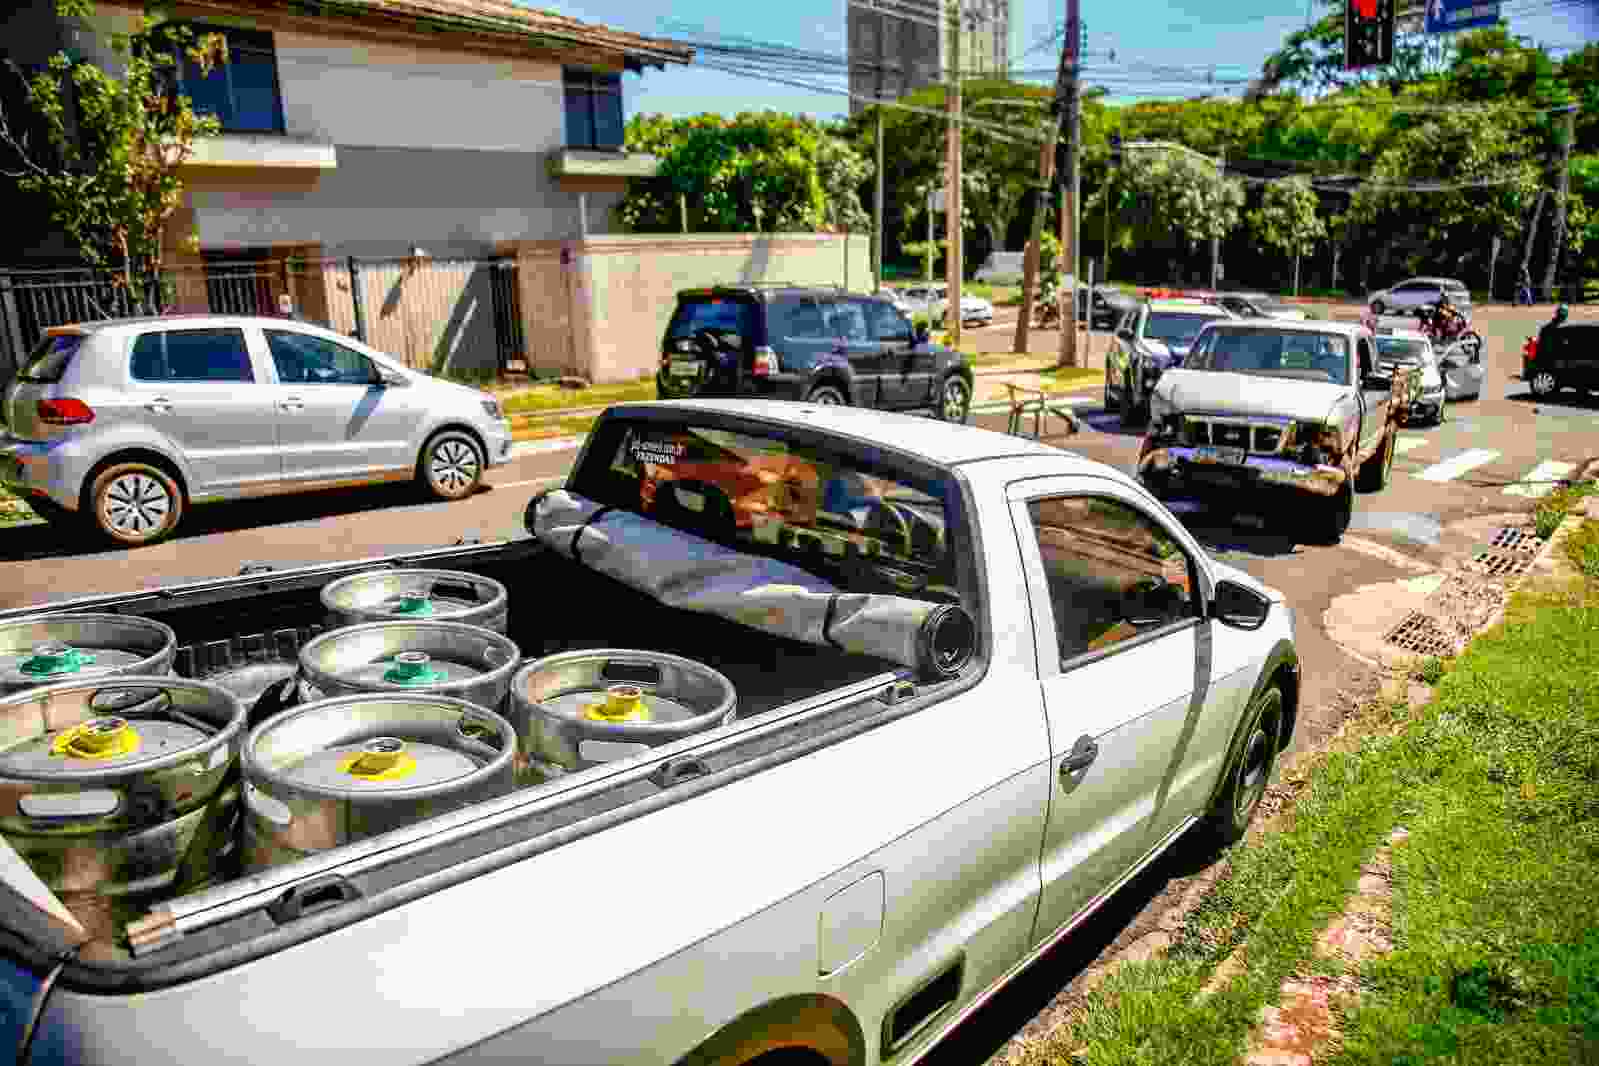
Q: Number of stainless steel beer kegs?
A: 6